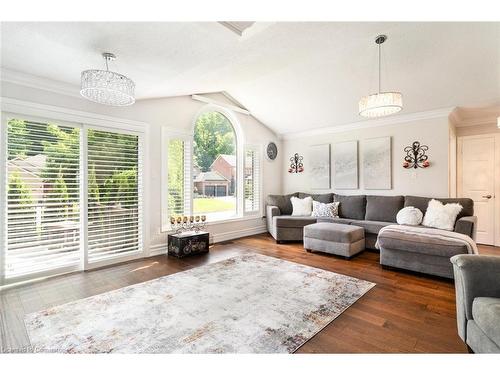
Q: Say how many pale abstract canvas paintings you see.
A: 3